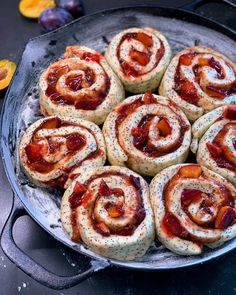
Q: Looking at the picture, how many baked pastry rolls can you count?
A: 8